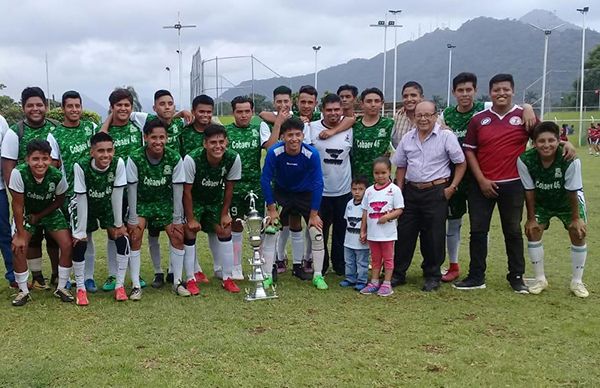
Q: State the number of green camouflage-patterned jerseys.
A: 15